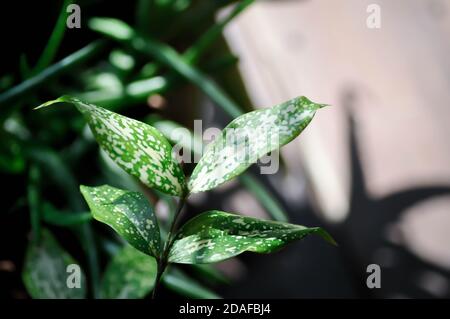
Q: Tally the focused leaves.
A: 4